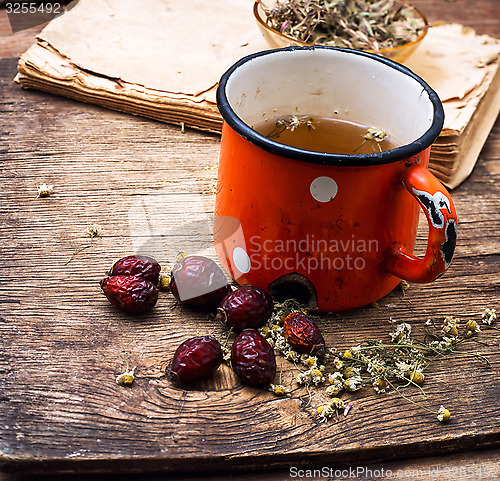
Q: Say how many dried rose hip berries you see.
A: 7